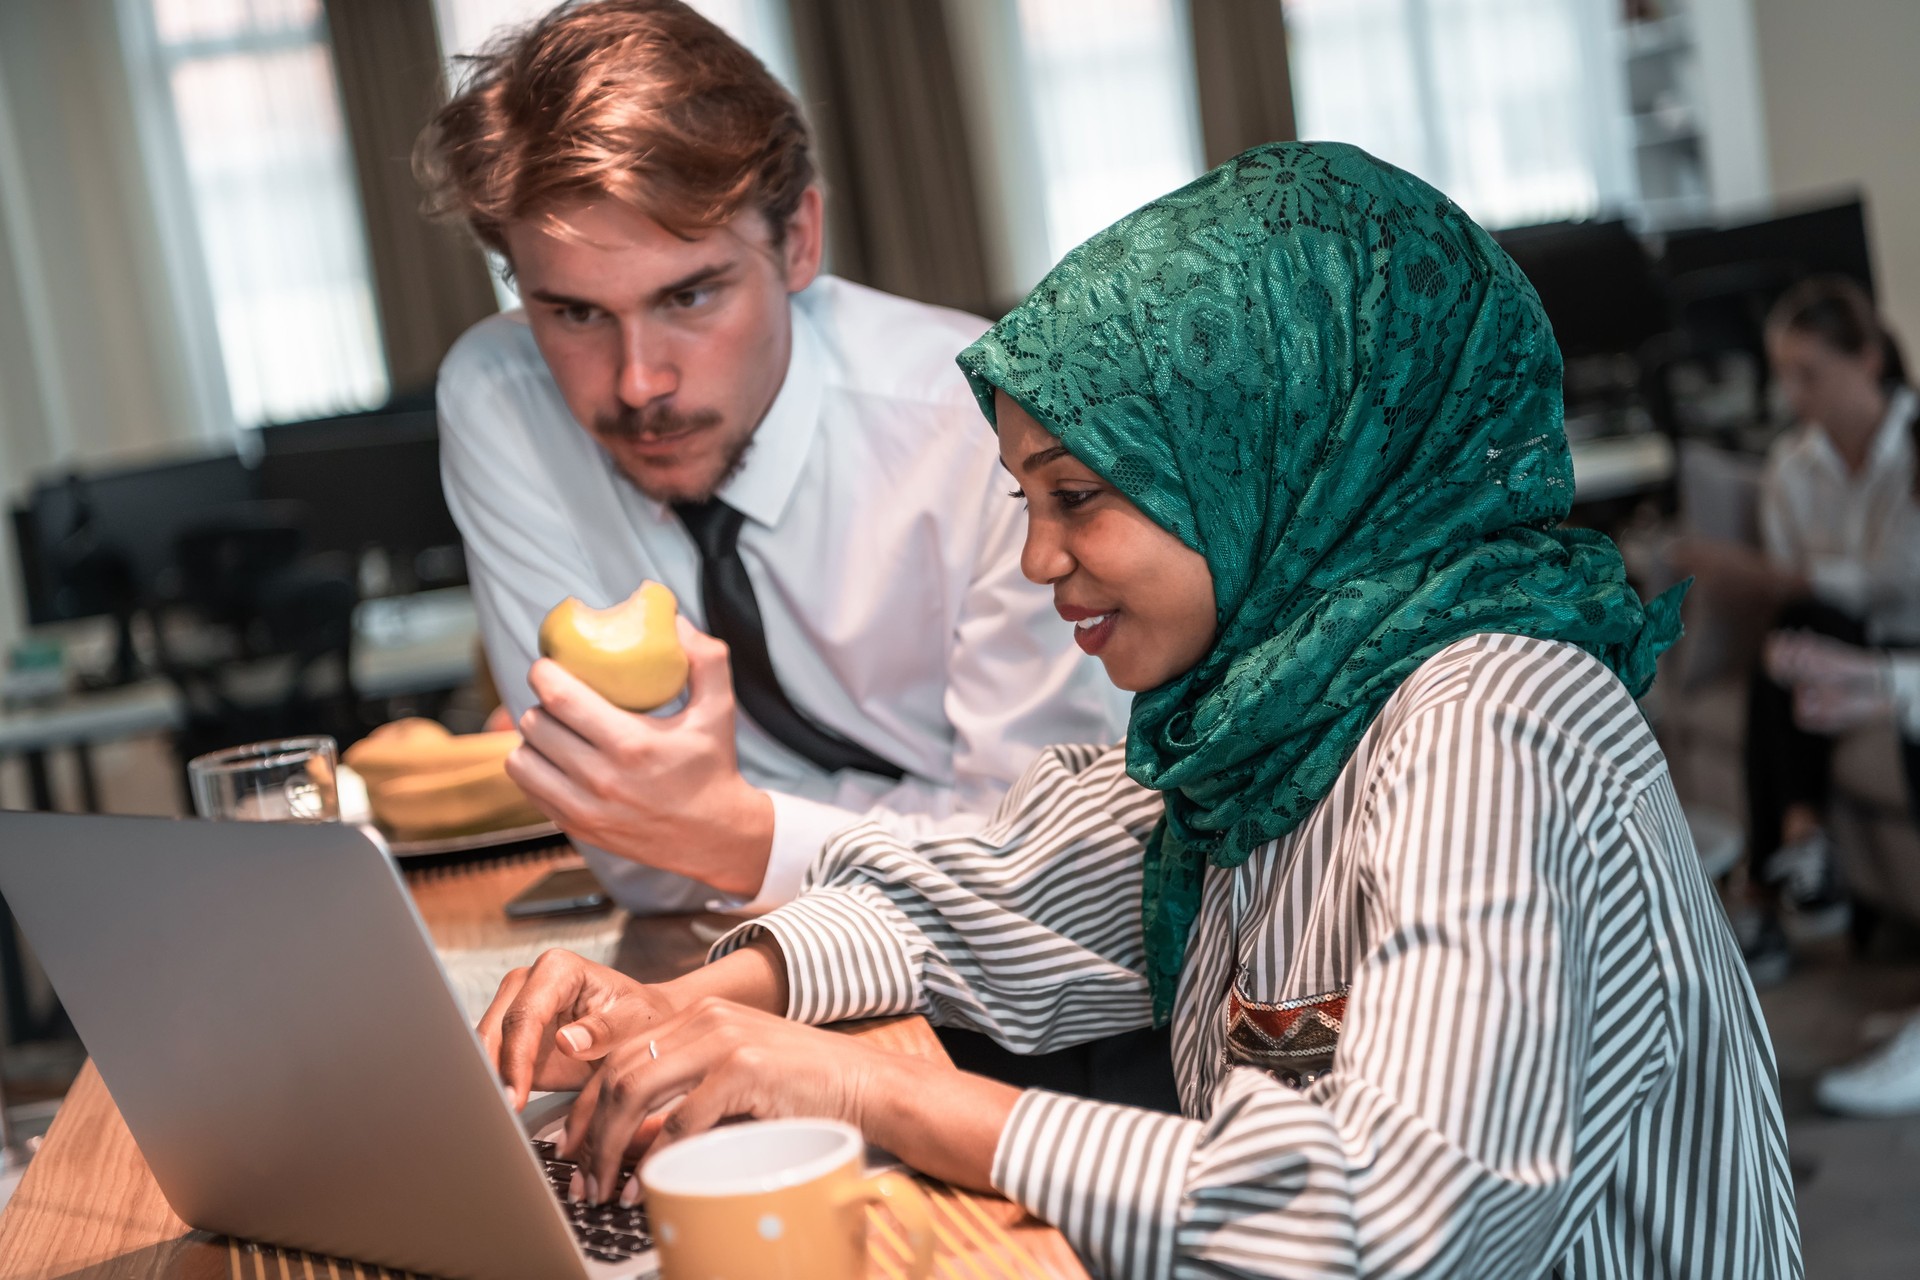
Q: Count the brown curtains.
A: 3